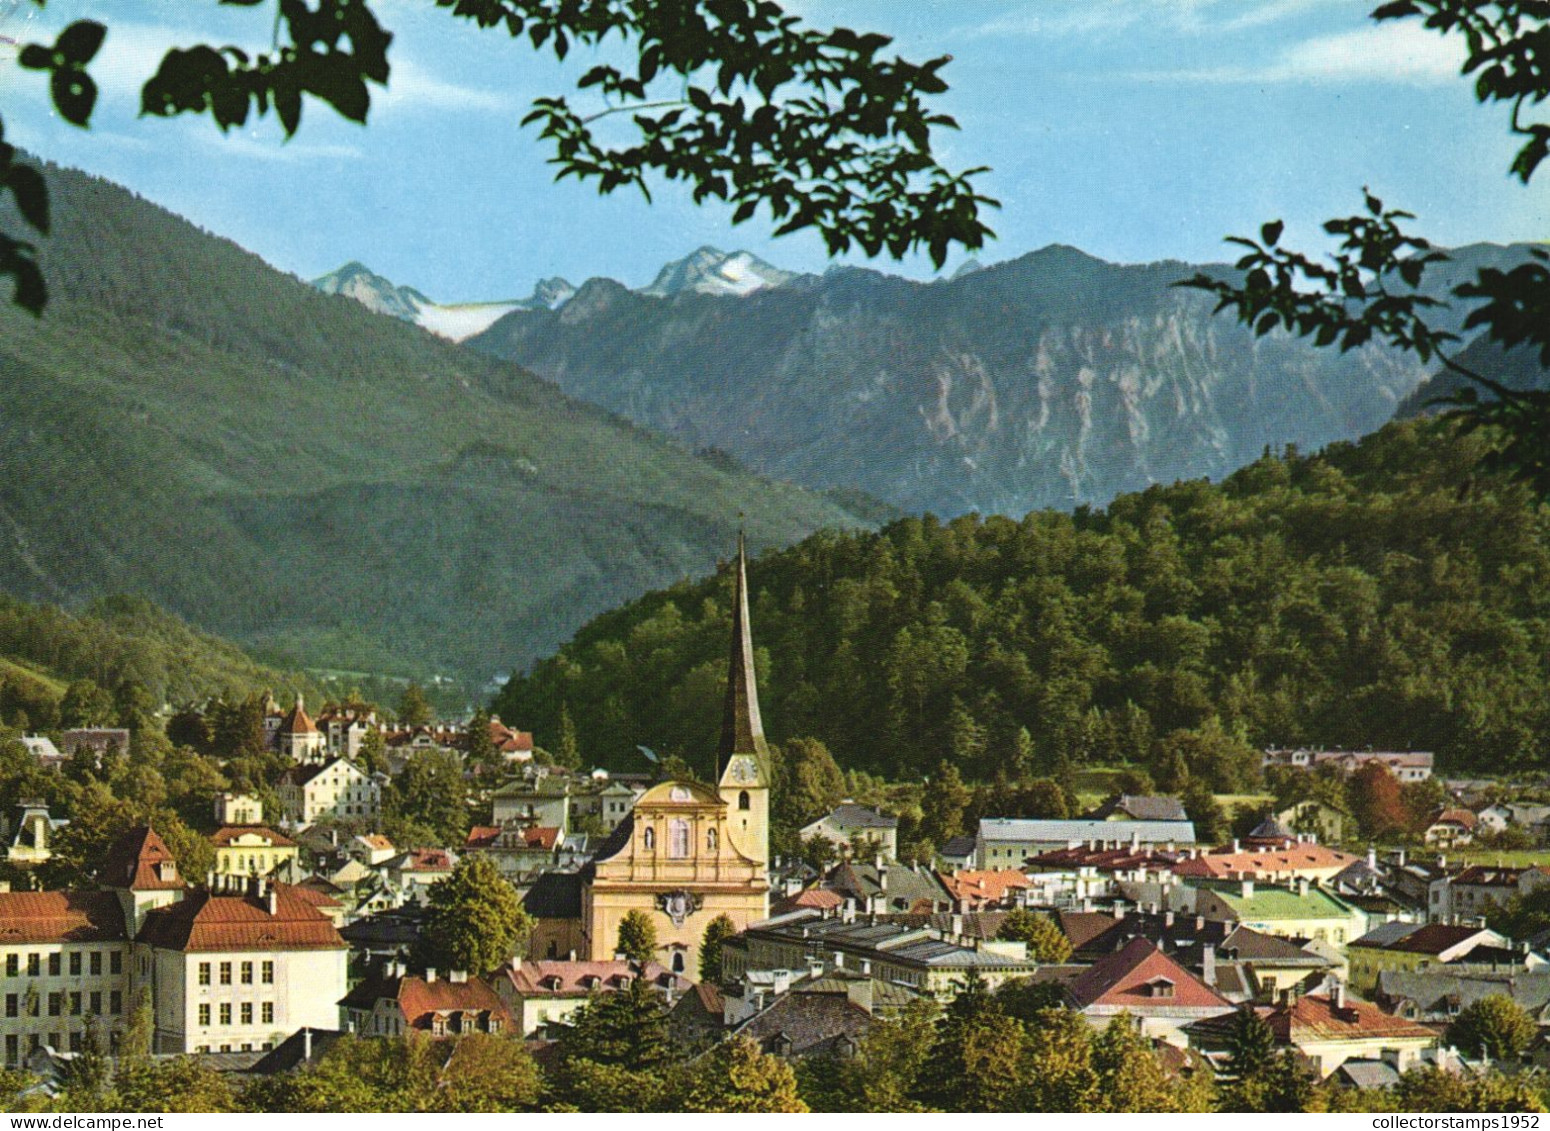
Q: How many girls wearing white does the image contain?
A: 0